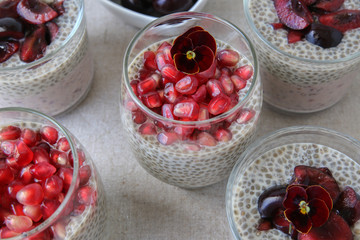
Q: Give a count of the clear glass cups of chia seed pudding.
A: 5